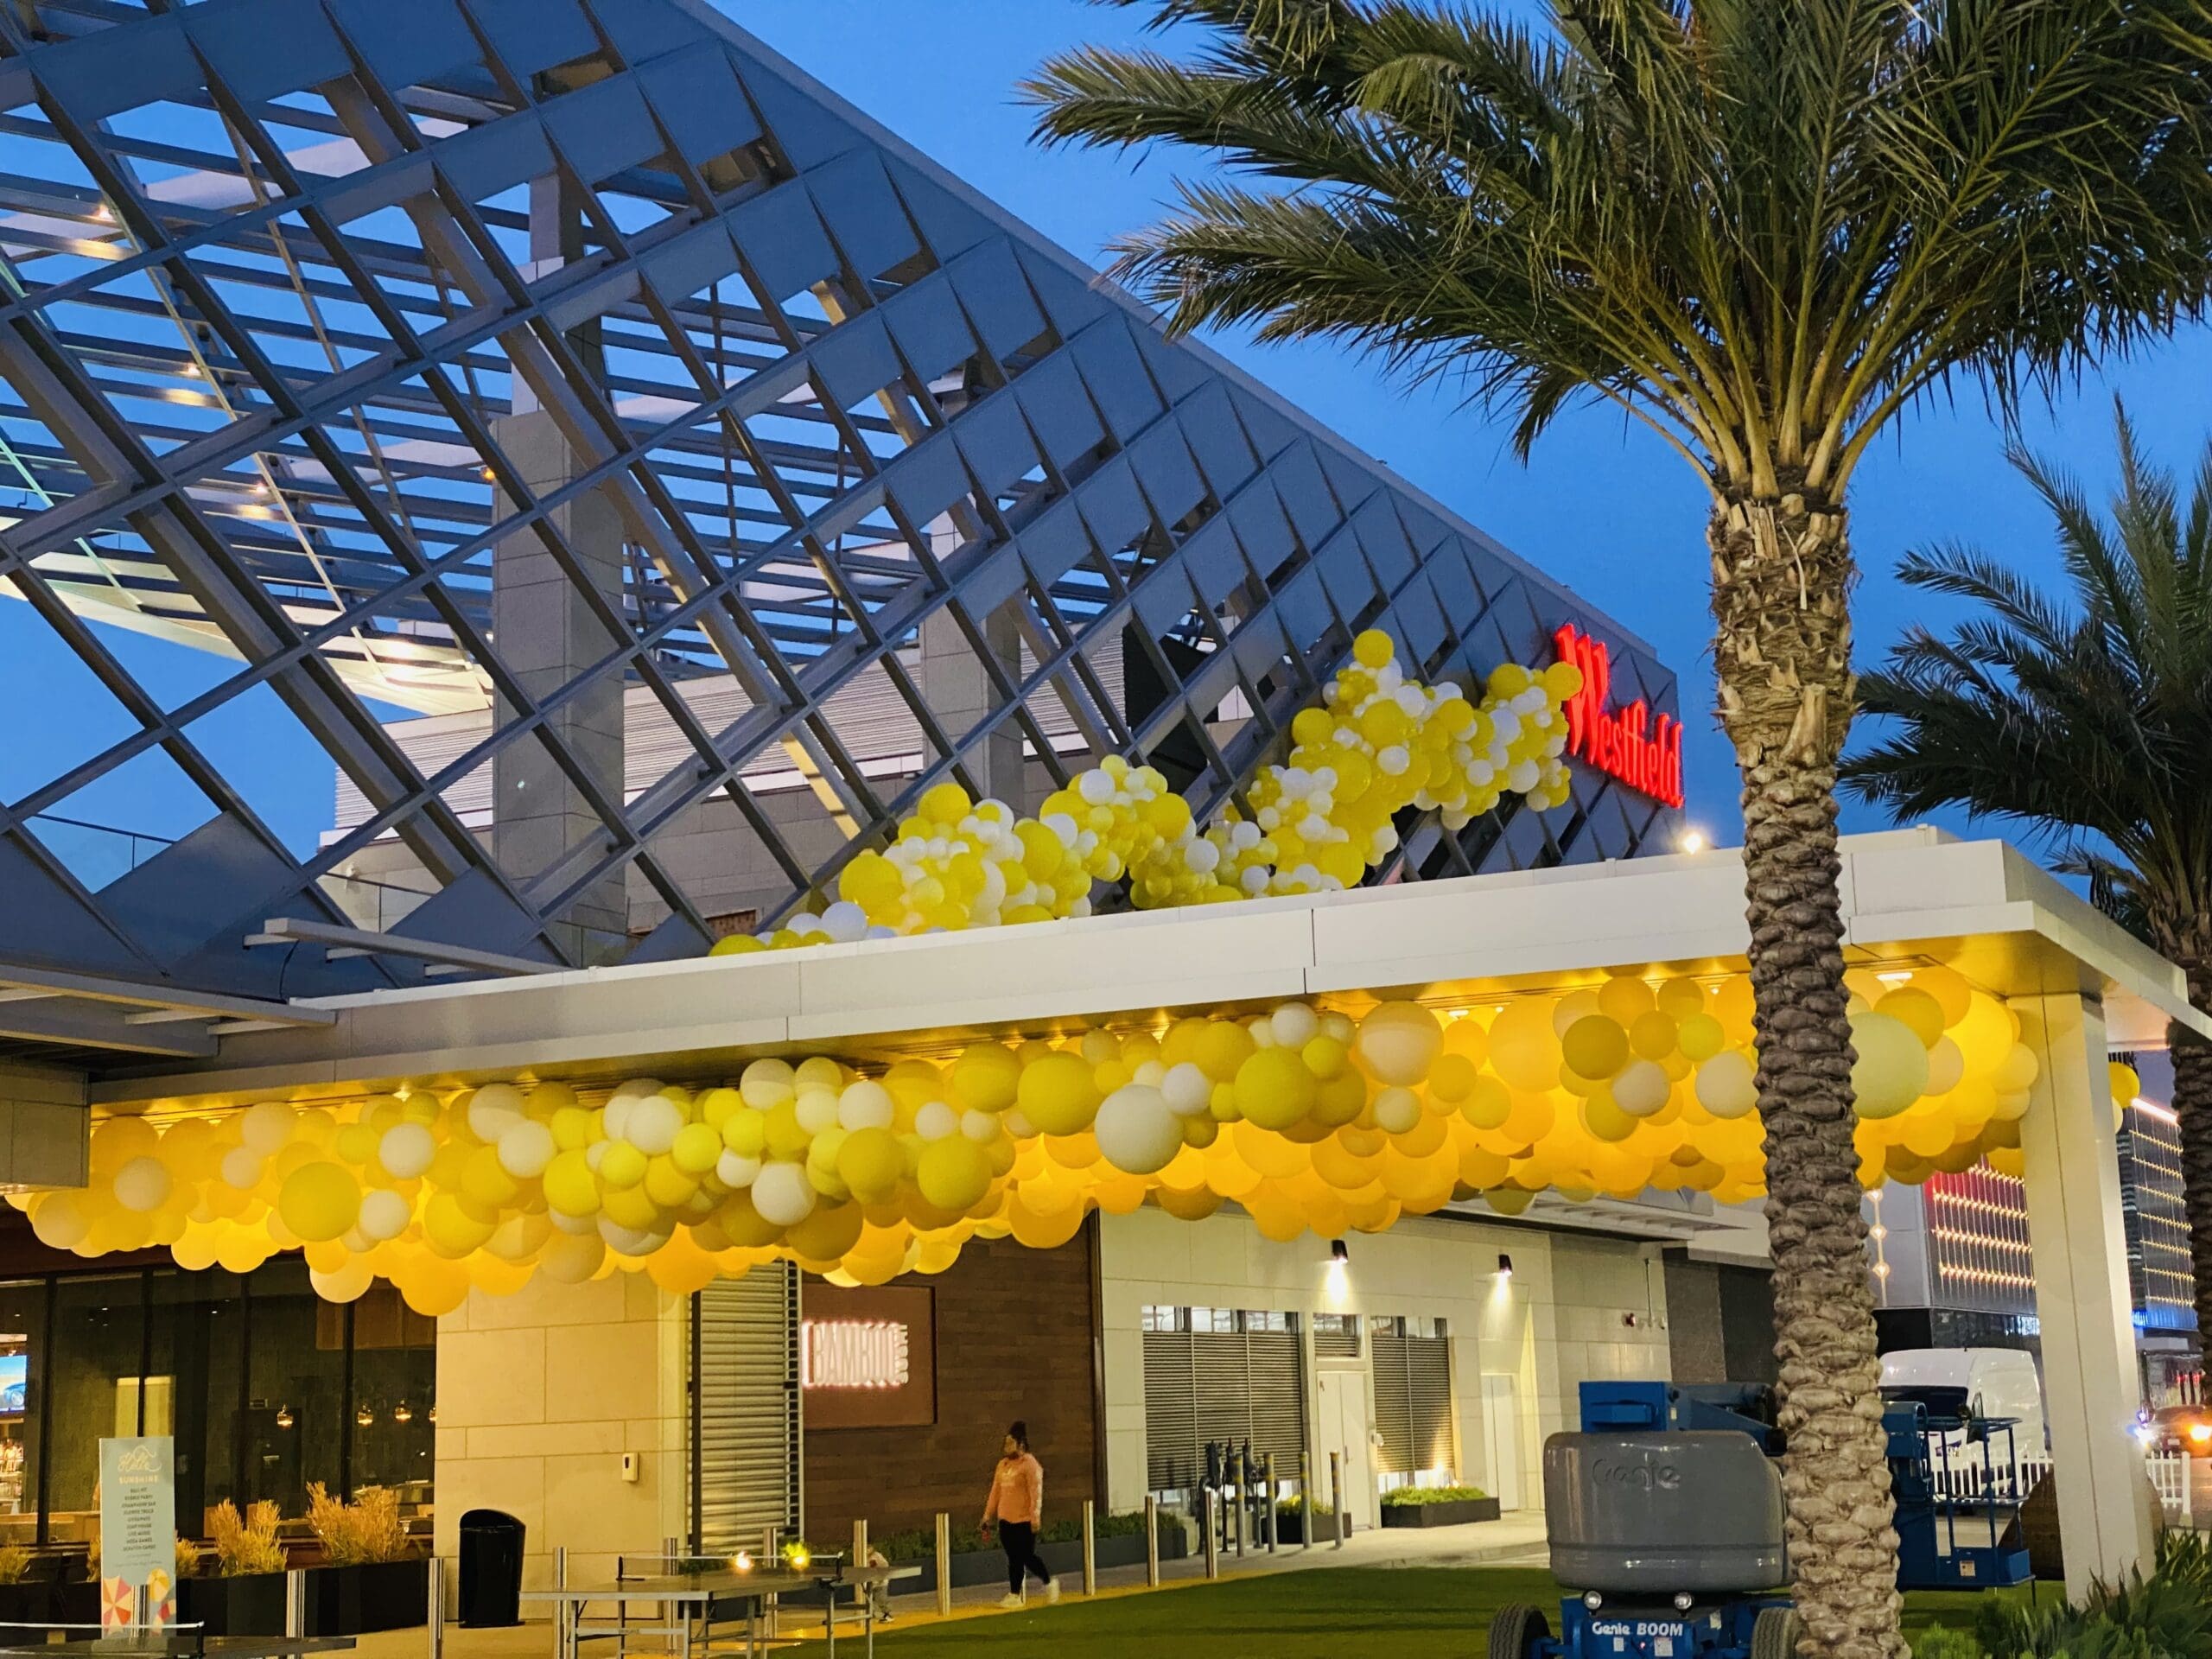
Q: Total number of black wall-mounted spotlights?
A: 2